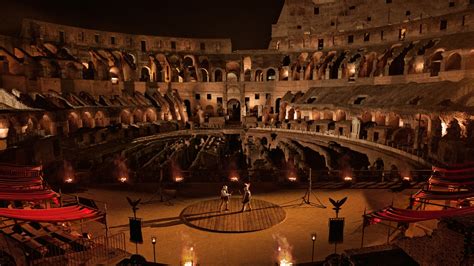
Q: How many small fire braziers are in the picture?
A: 7